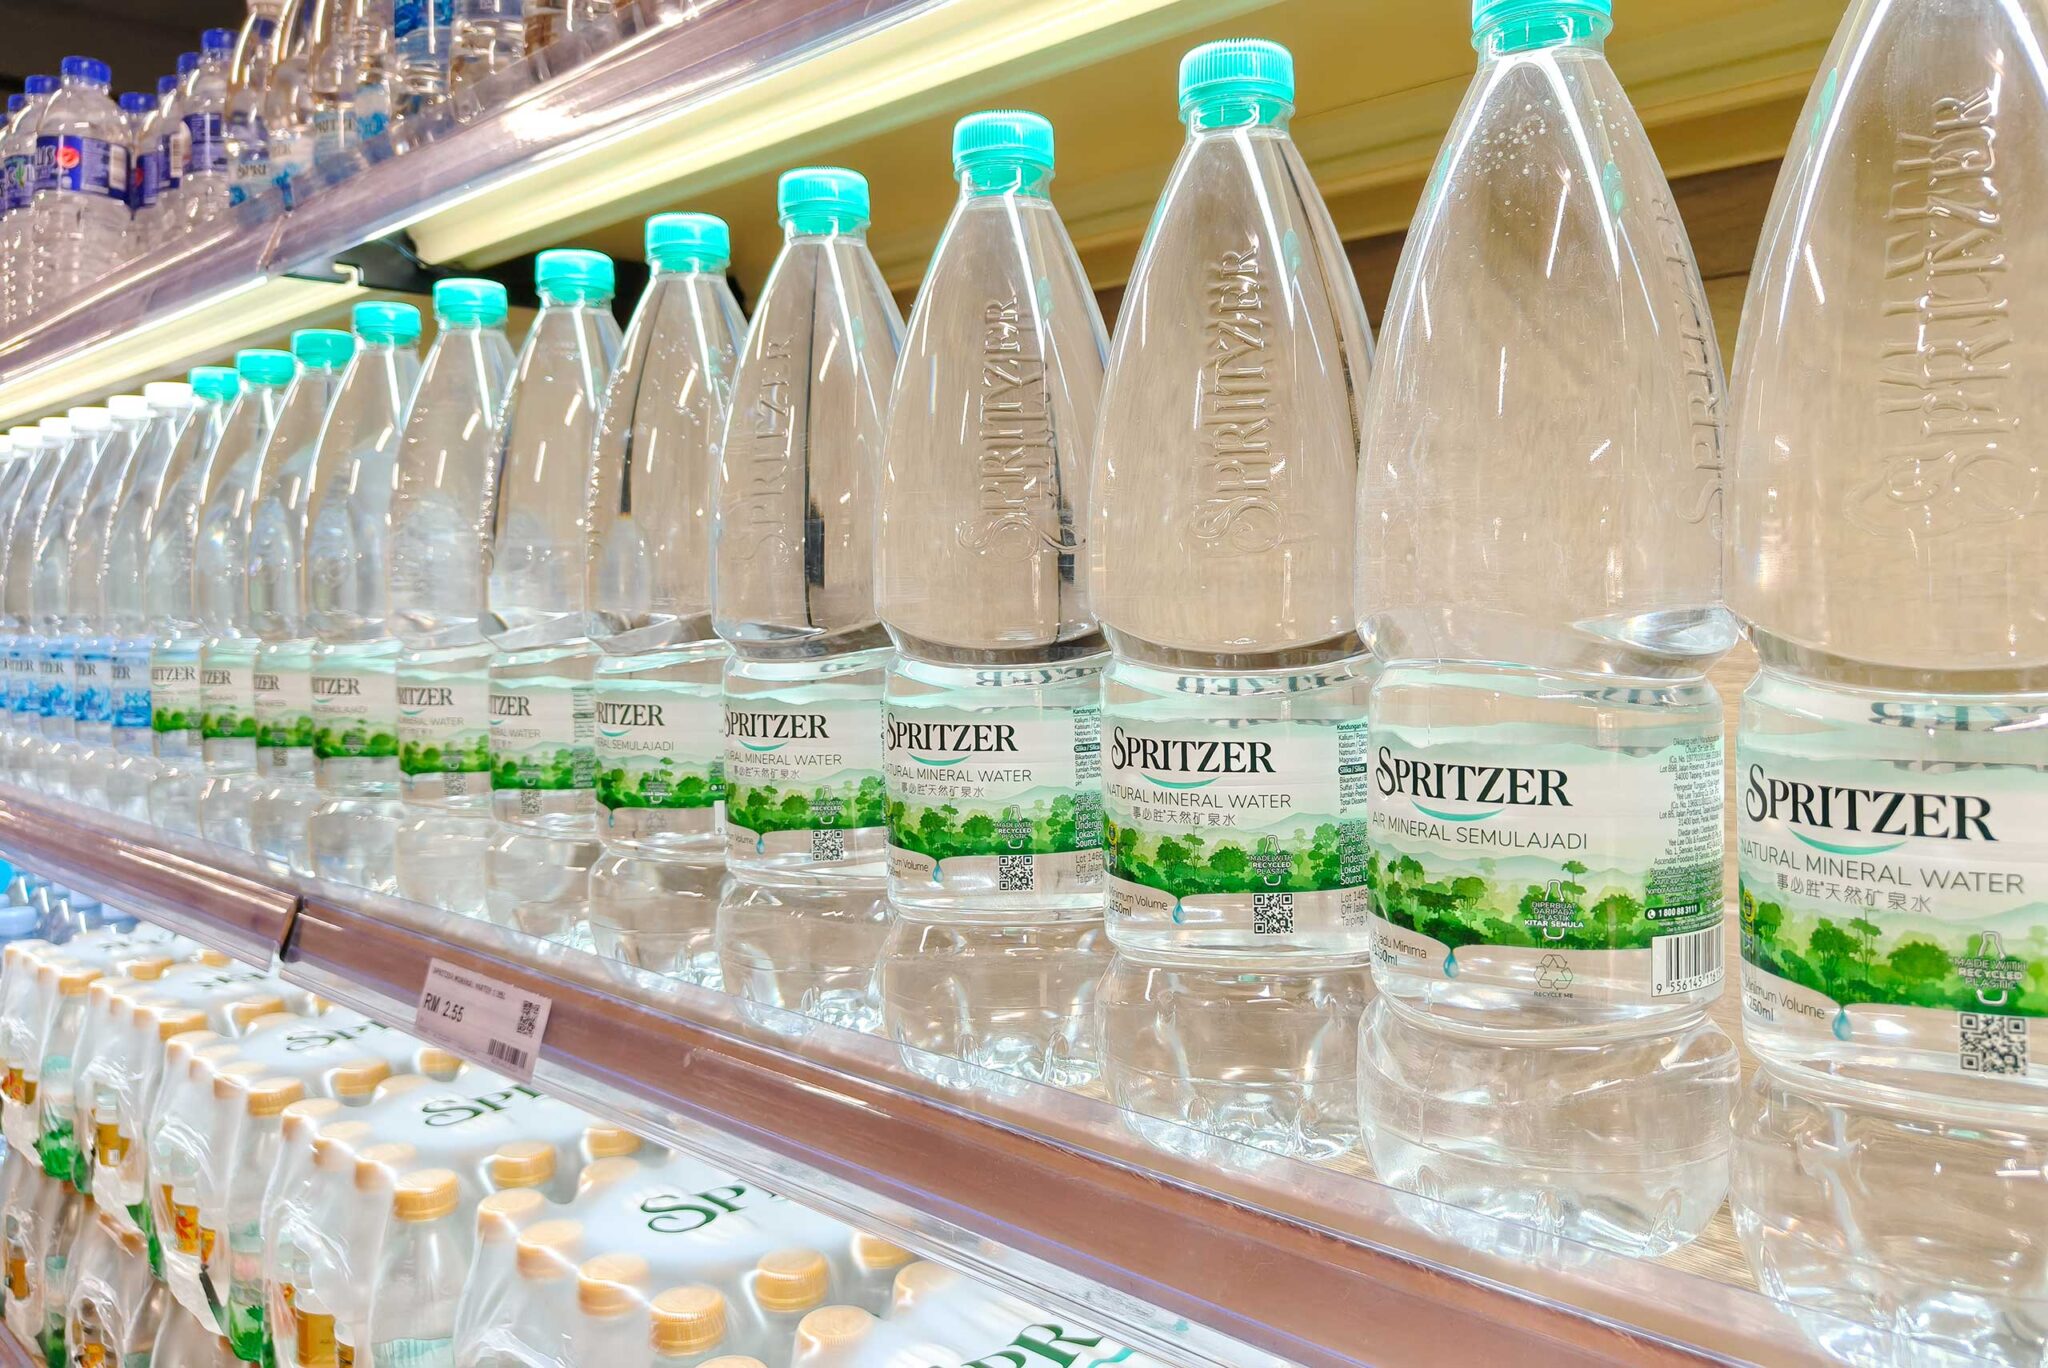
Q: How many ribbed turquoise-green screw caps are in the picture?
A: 11